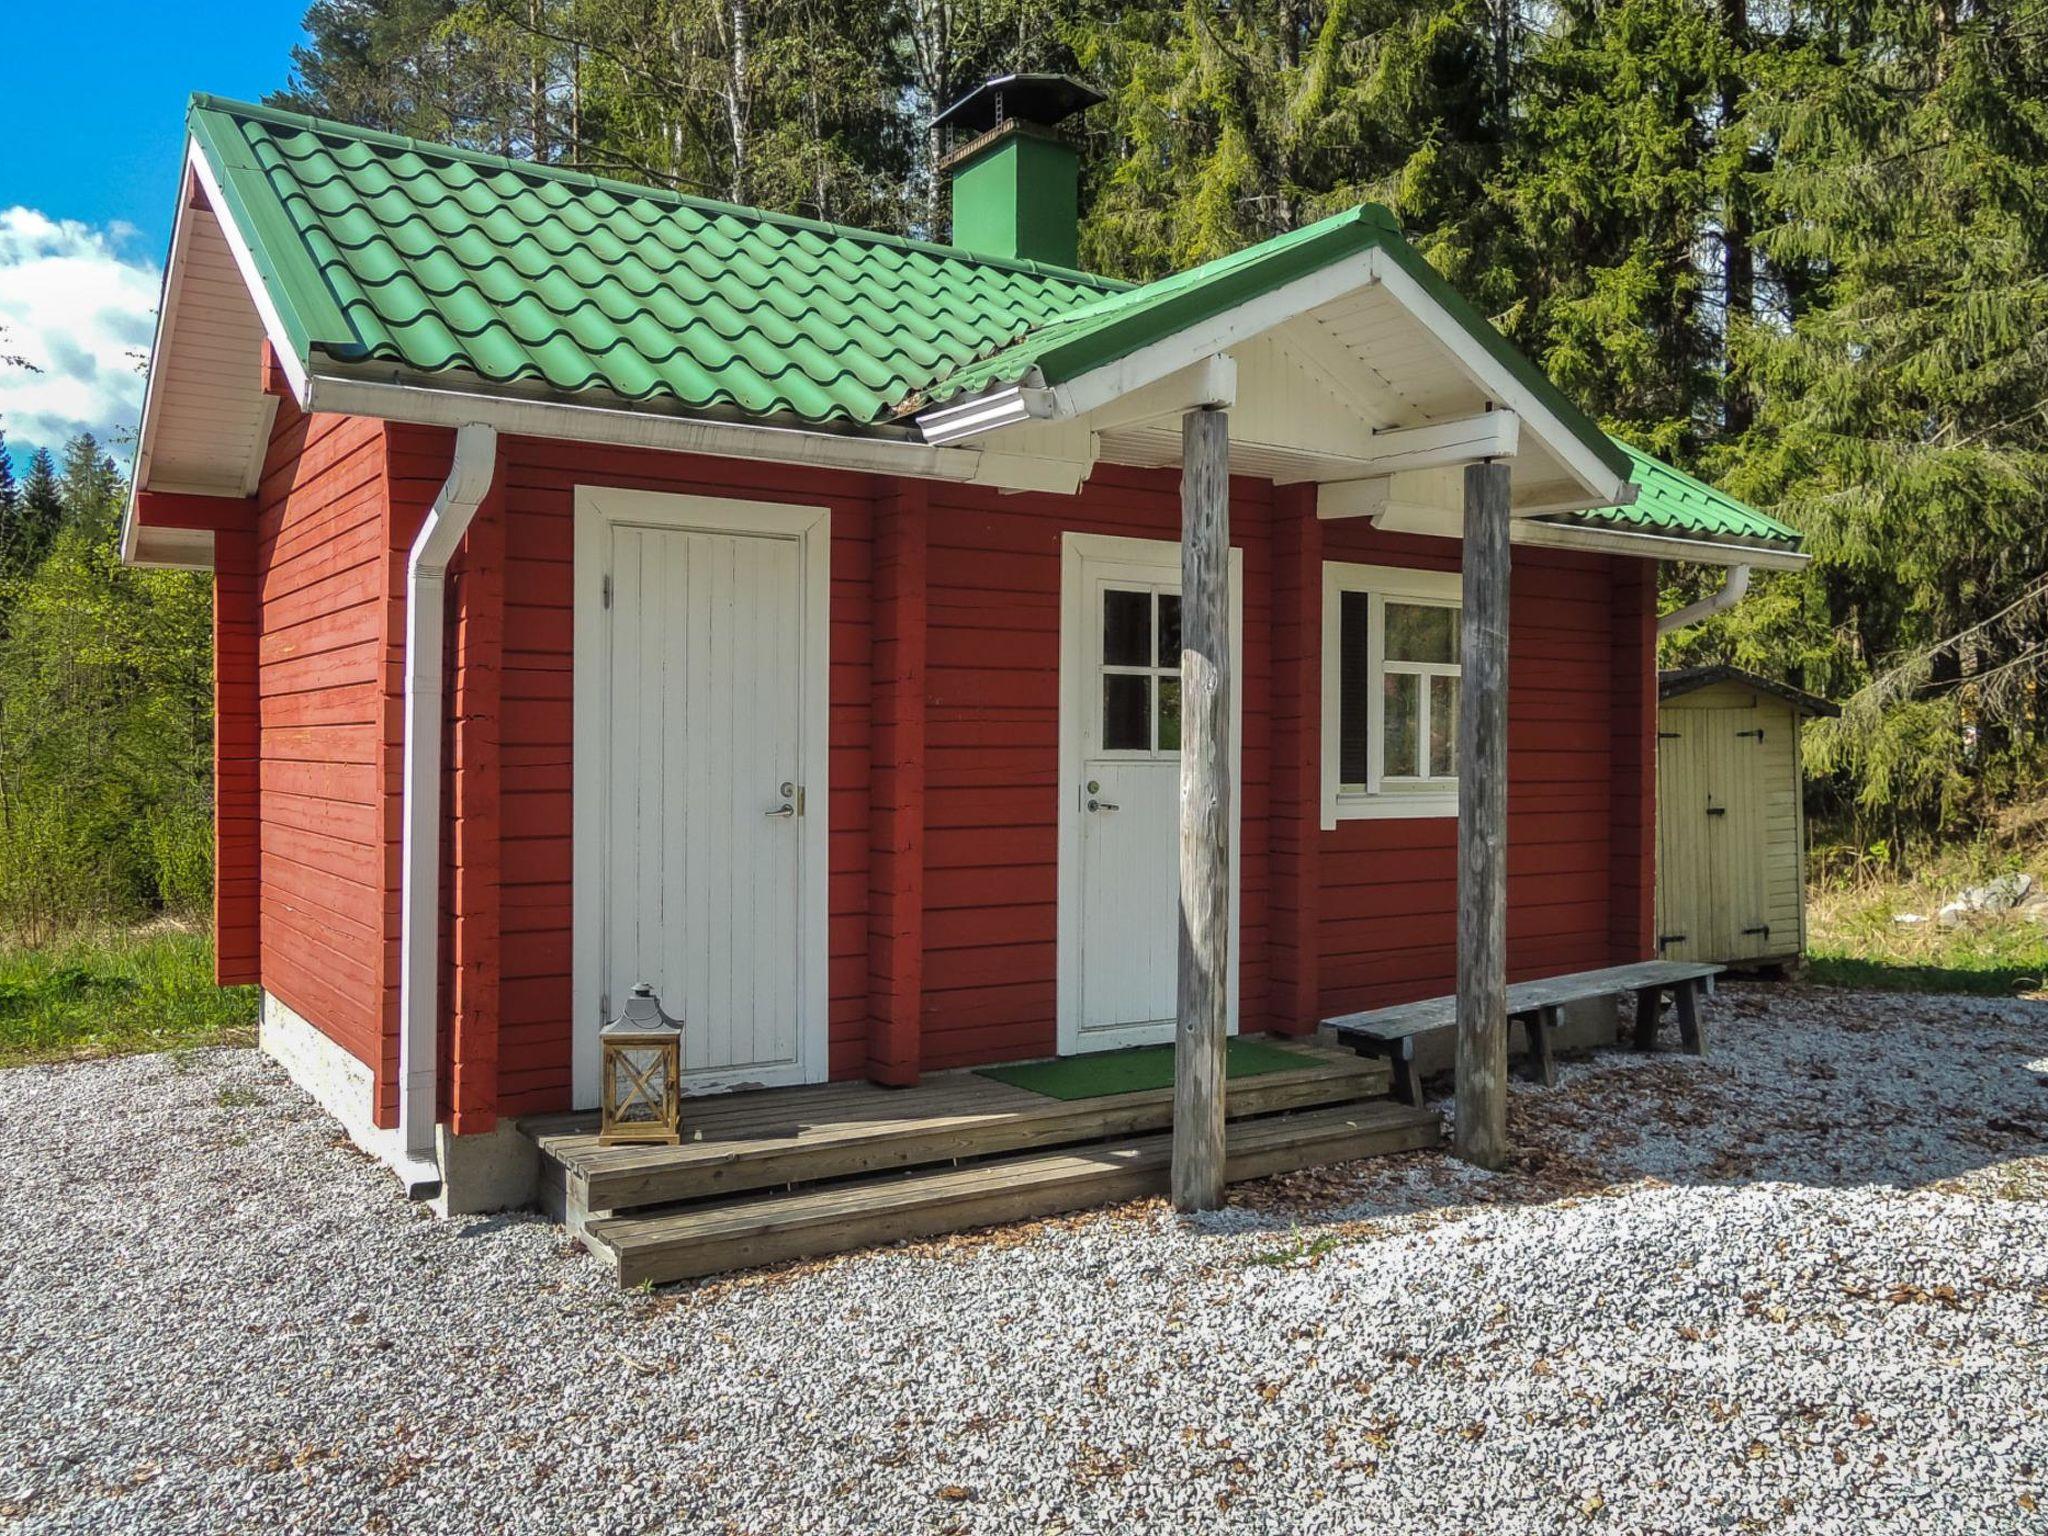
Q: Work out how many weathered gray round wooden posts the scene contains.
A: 2